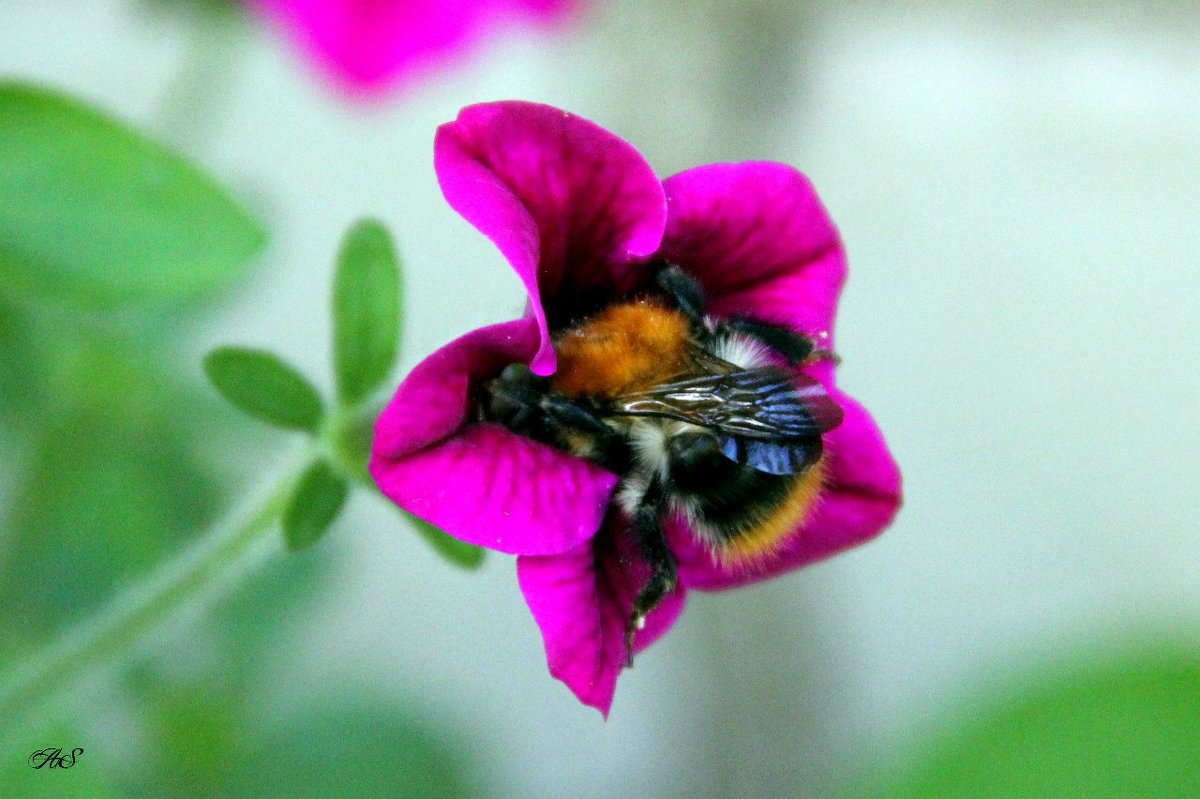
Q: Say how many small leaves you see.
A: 4